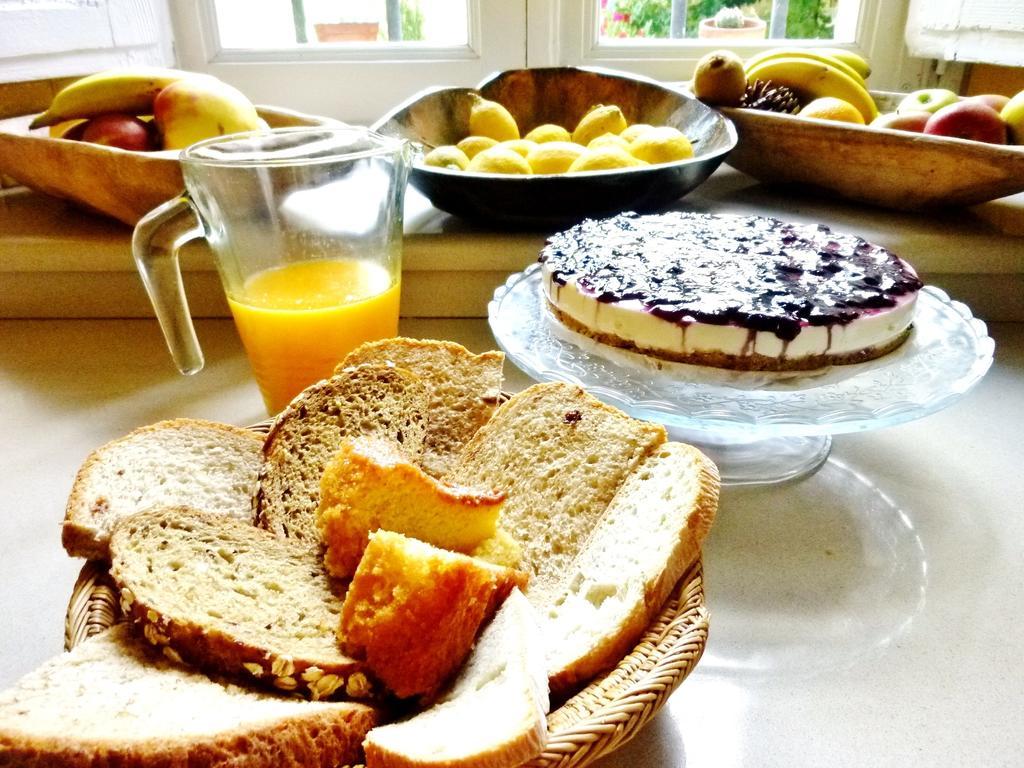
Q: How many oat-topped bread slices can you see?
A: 1